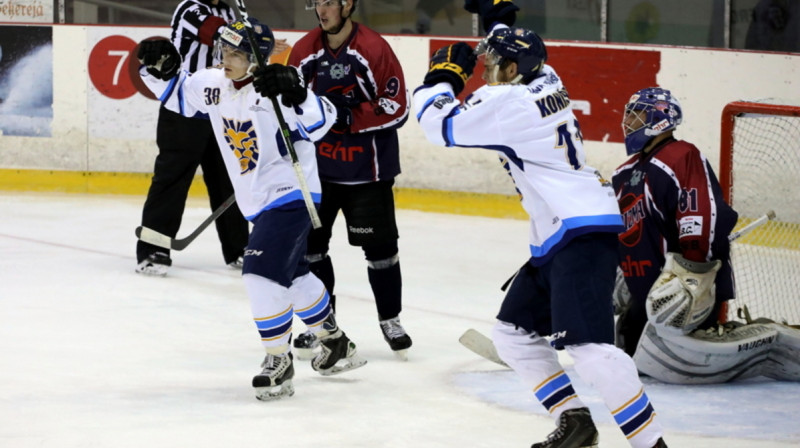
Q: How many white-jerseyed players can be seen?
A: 2